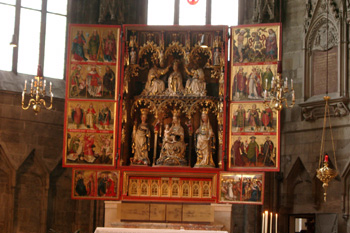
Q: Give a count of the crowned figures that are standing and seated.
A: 3